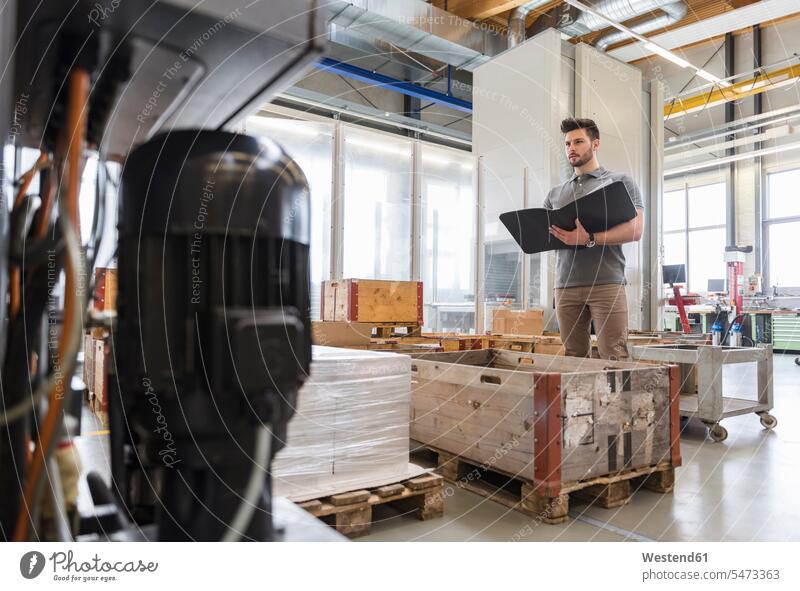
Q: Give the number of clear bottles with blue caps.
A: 2